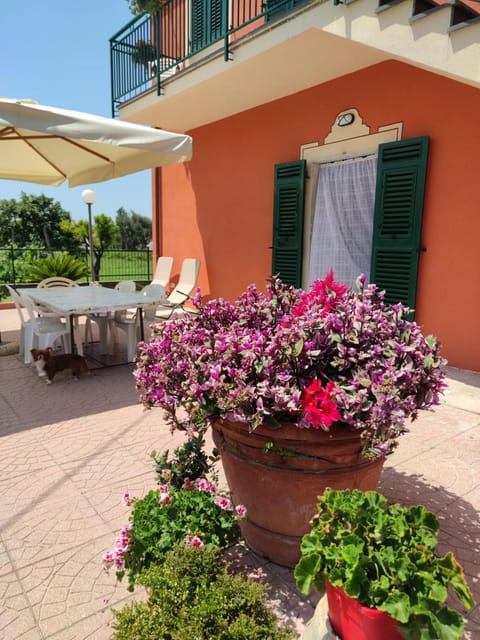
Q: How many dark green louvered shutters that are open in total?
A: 2